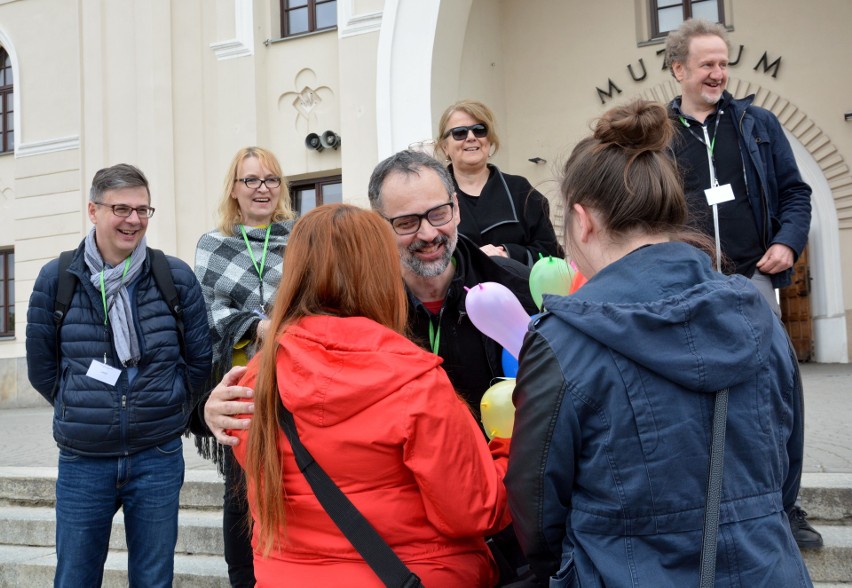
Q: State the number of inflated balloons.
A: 5